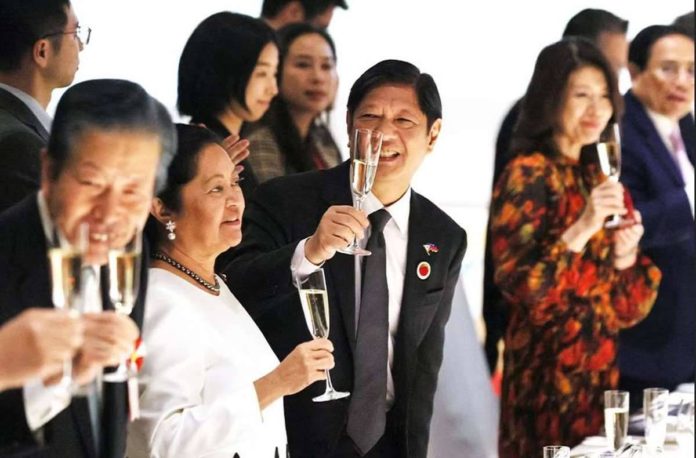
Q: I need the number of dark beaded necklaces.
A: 1